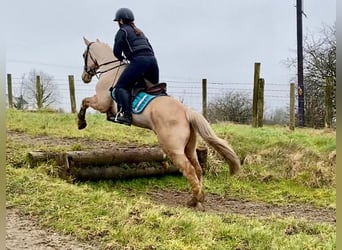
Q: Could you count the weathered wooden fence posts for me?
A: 7